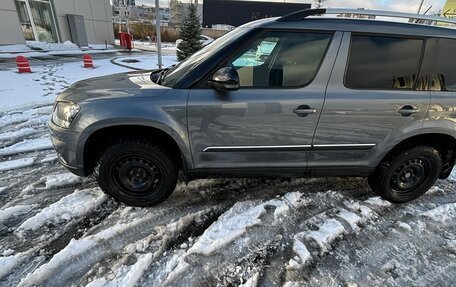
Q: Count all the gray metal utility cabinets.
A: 1